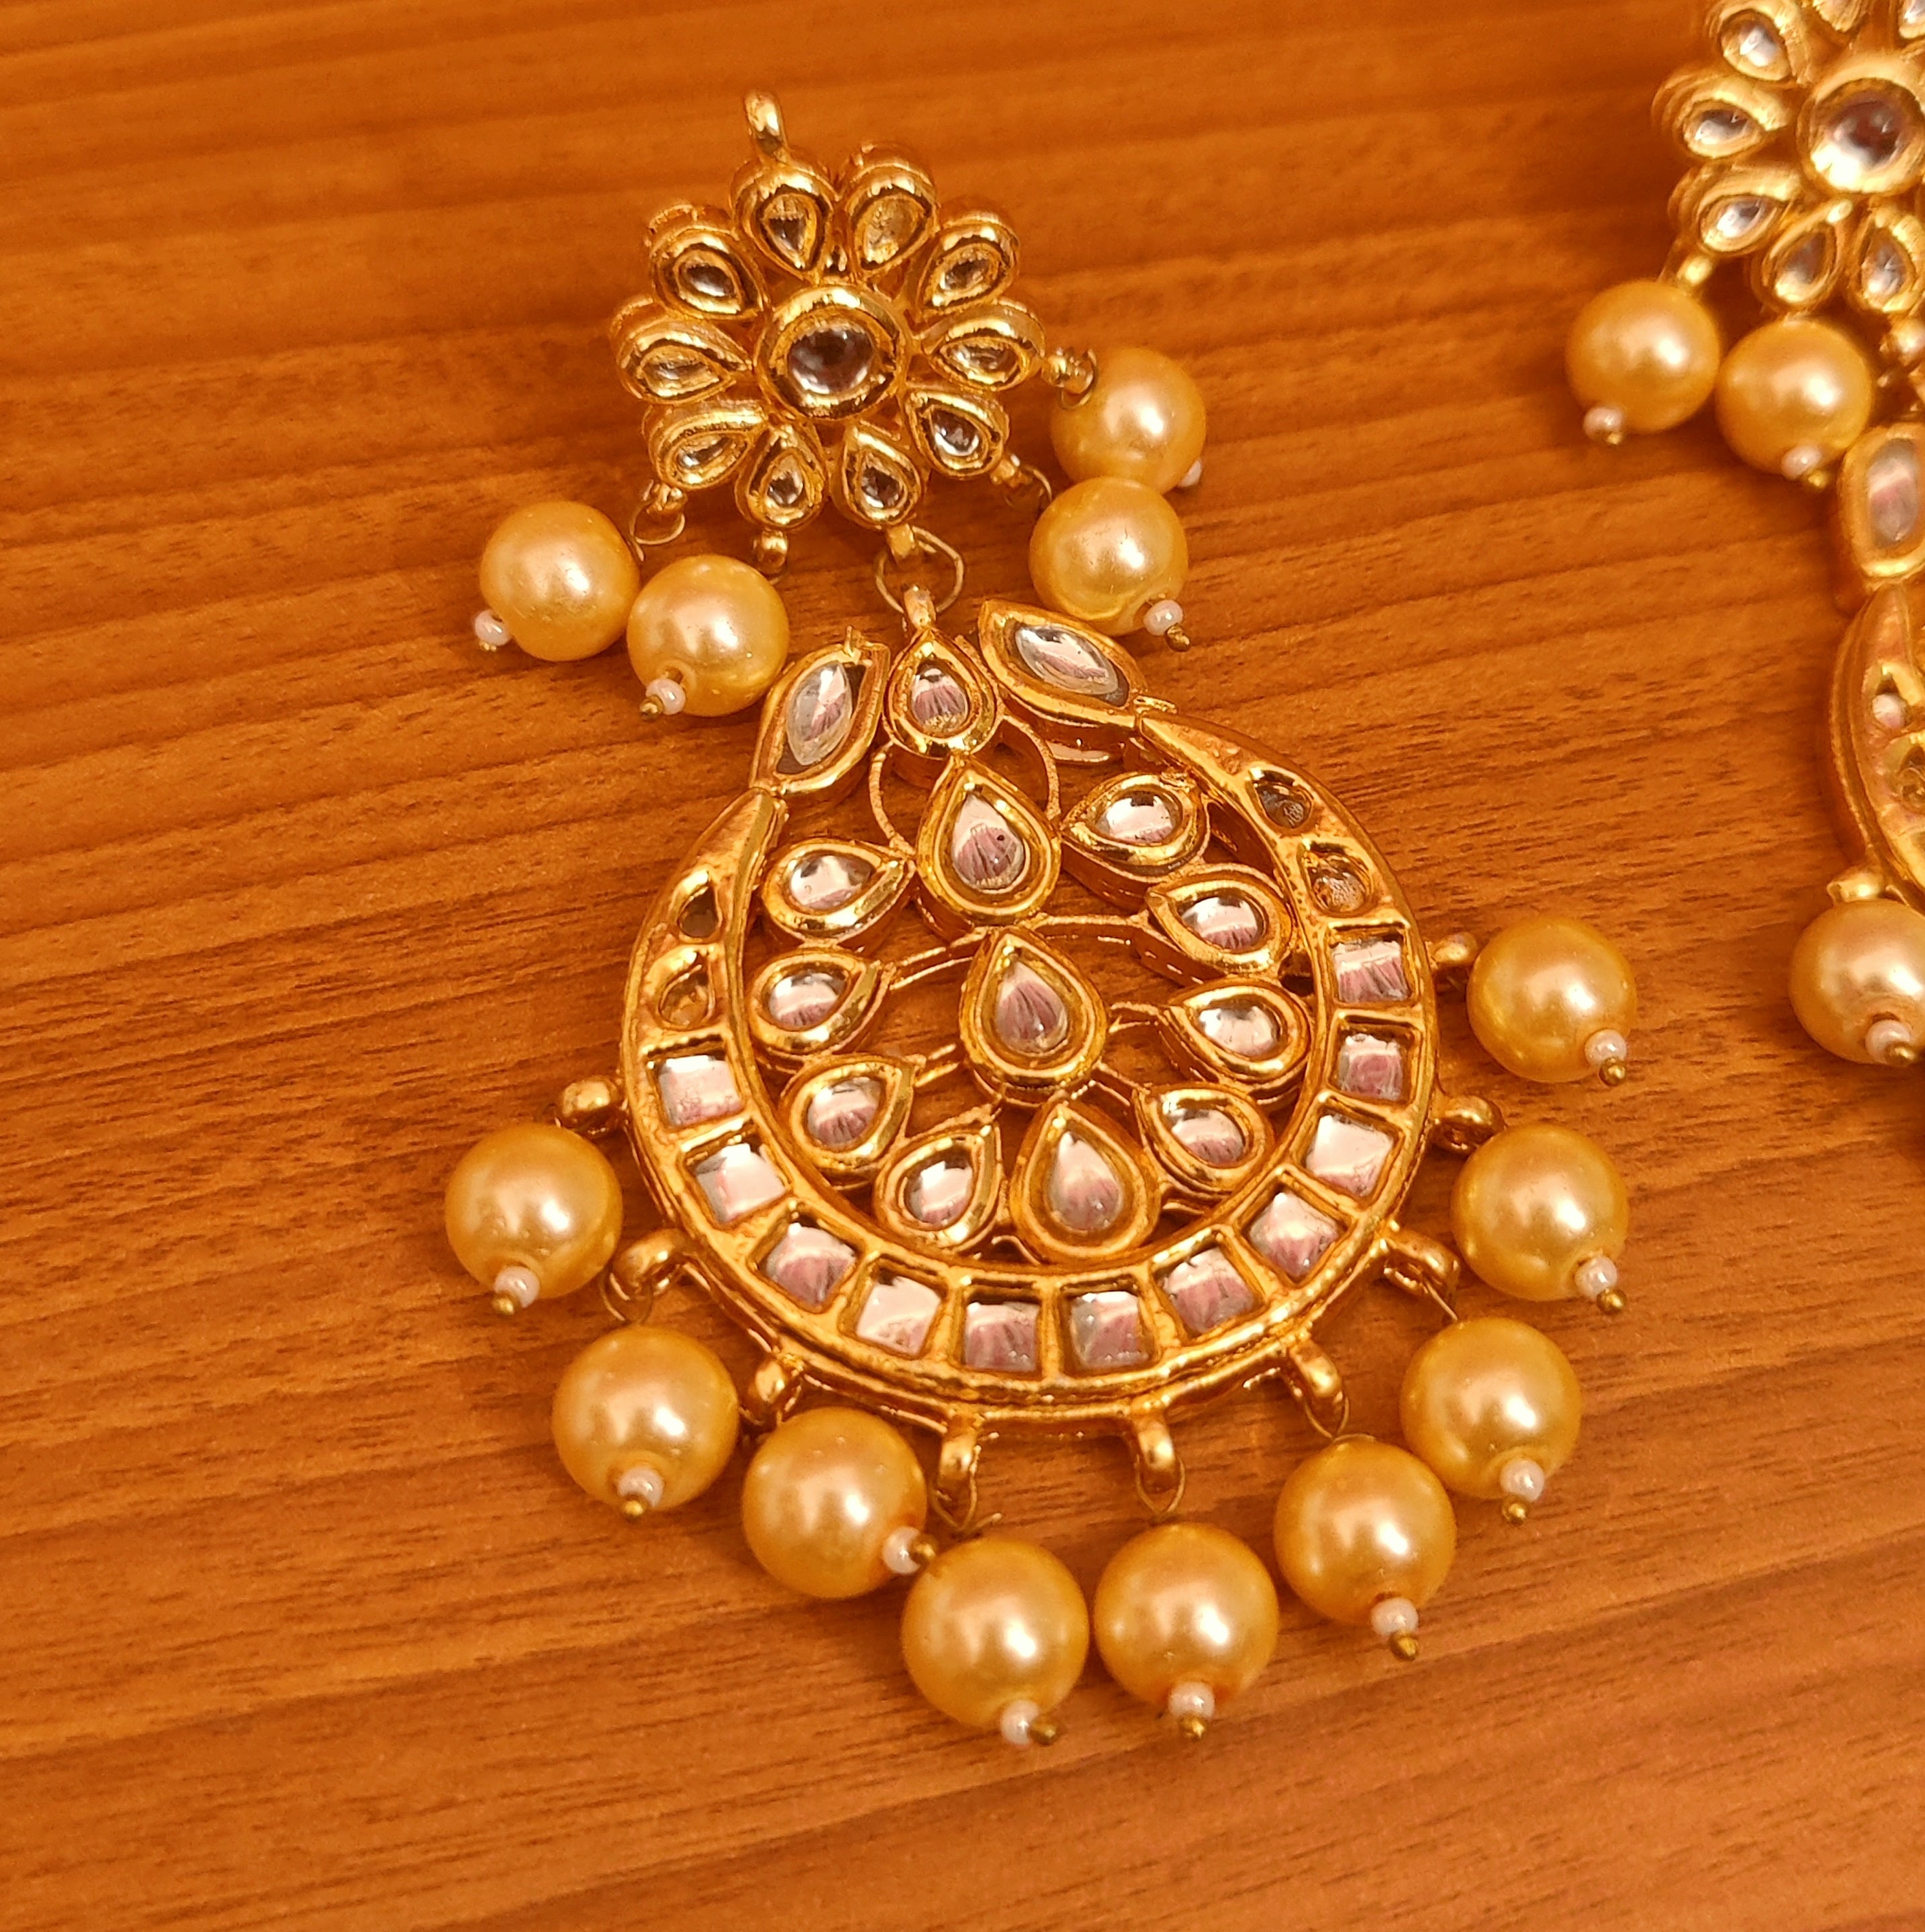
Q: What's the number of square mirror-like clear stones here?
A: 11